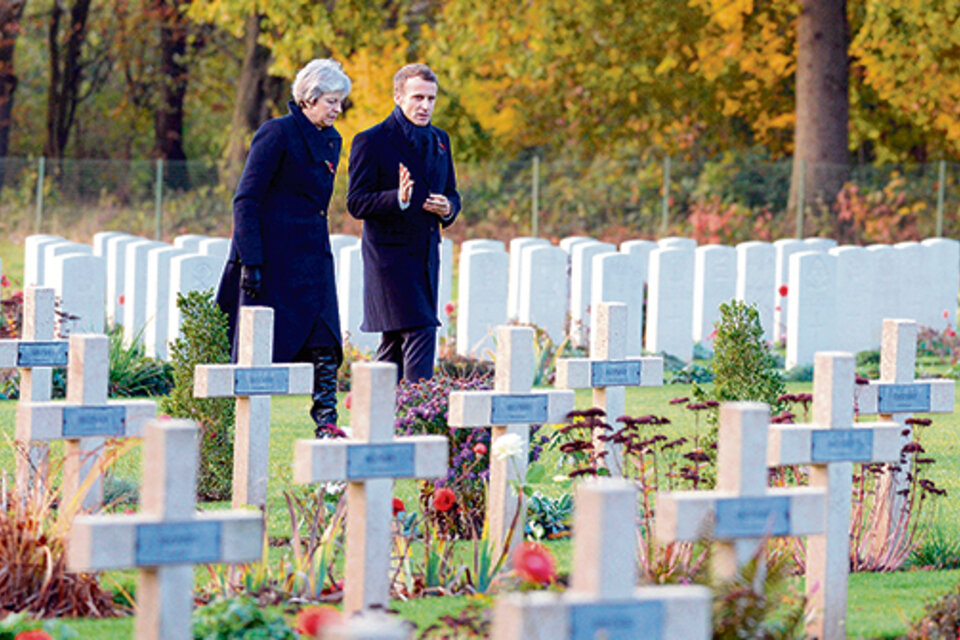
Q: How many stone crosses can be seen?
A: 11